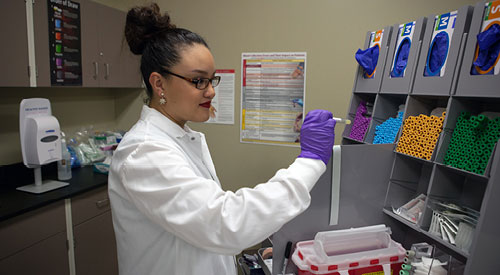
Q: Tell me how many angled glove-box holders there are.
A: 4